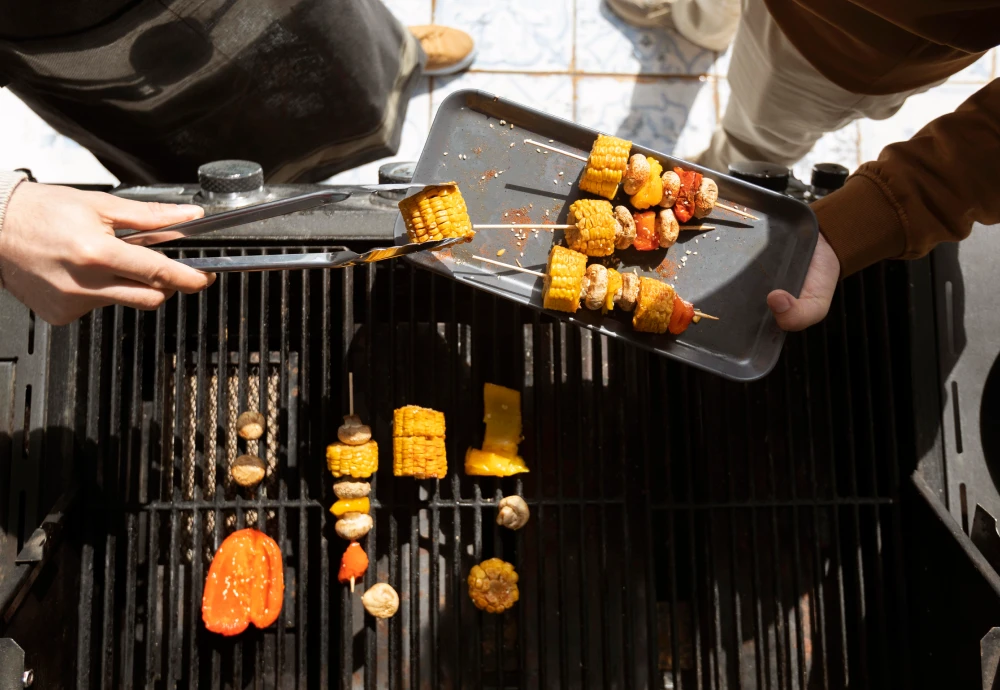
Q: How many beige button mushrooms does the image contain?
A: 14